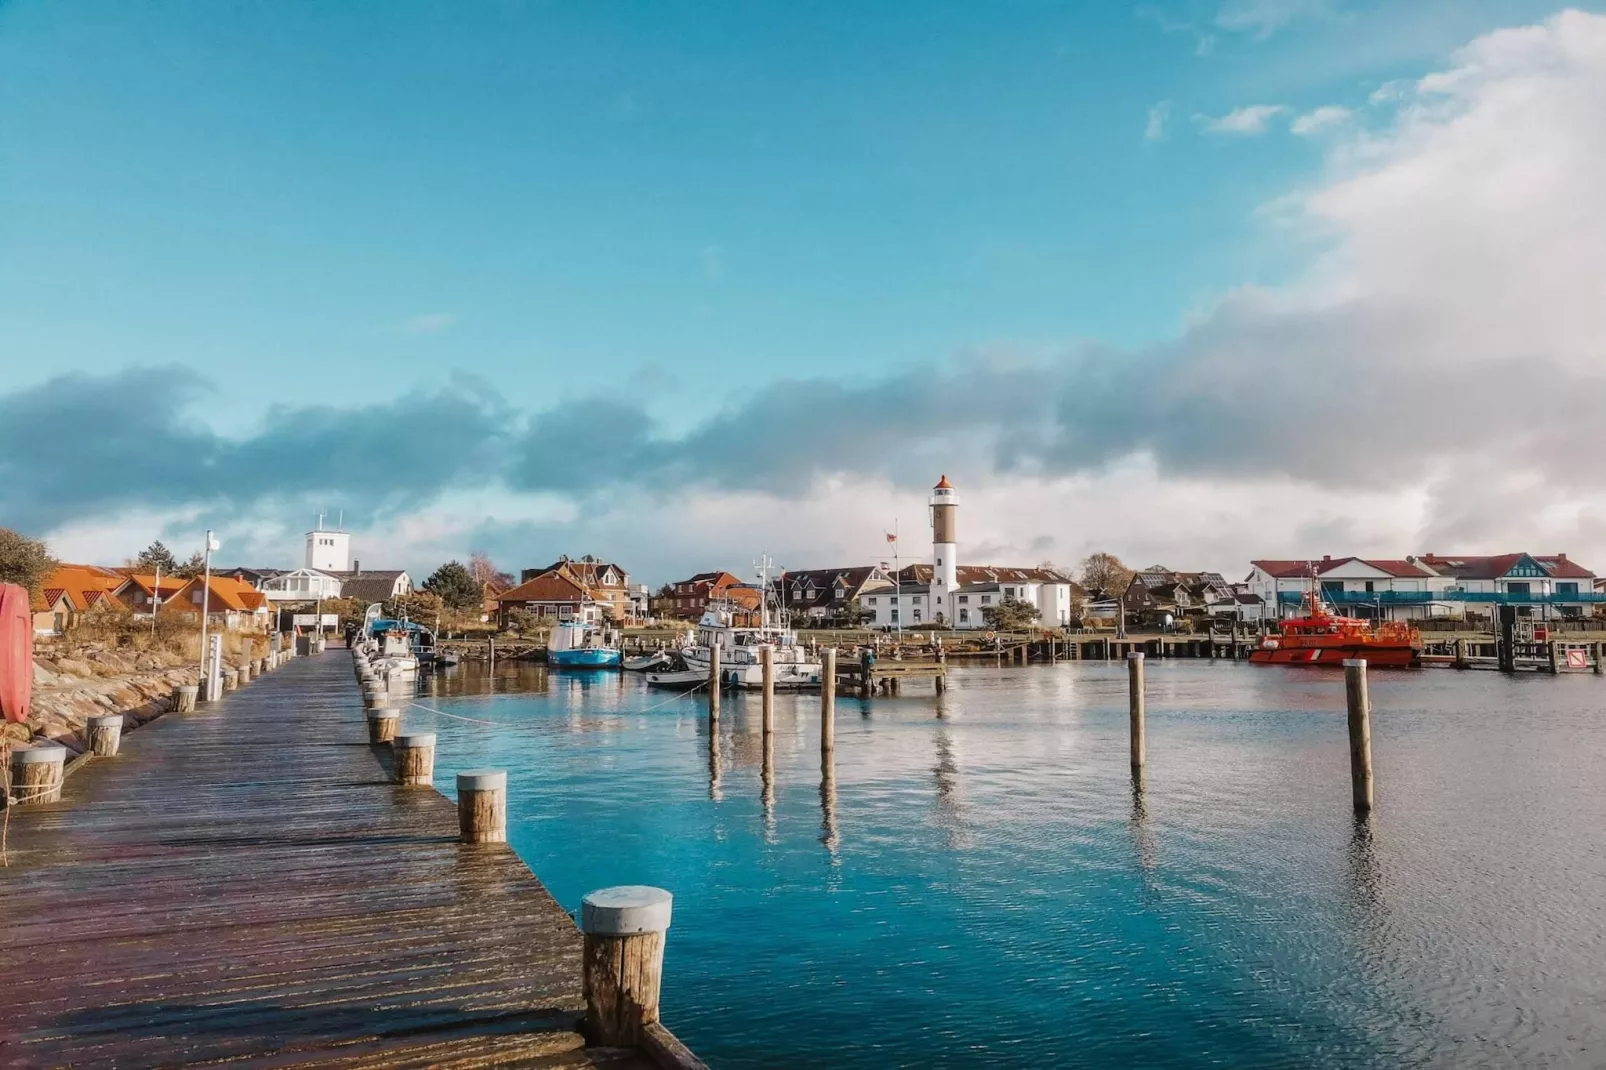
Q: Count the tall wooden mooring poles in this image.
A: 5